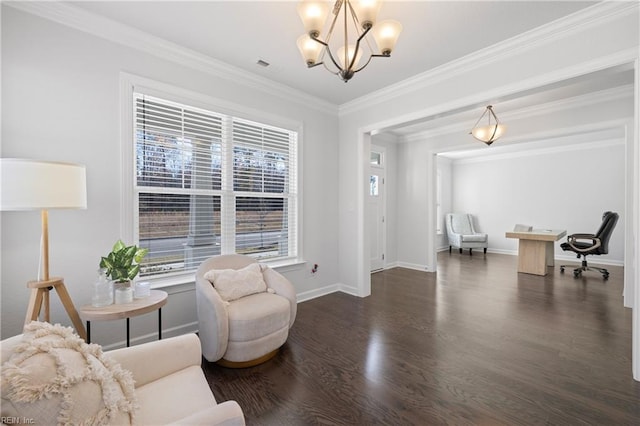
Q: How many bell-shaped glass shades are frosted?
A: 5